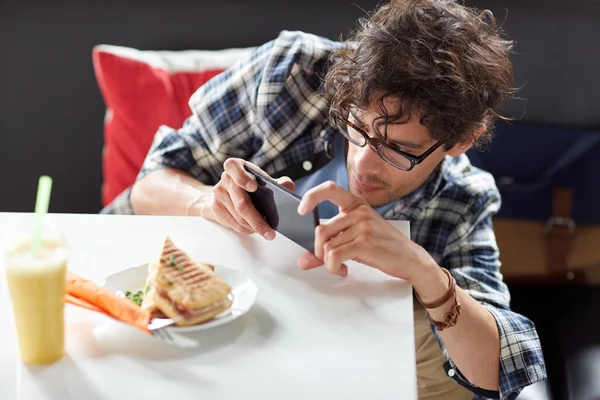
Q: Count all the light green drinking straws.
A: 1